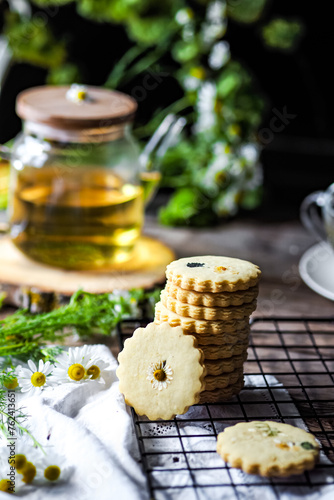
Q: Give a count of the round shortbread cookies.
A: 11